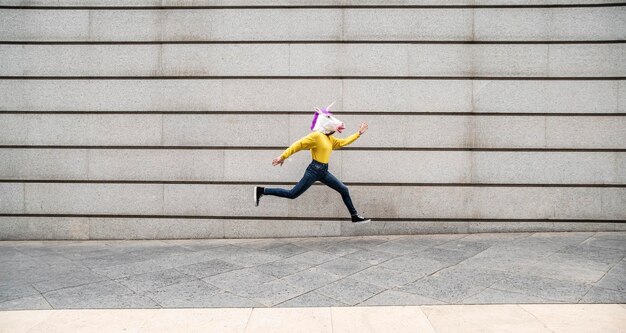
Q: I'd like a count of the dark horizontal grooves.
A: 7